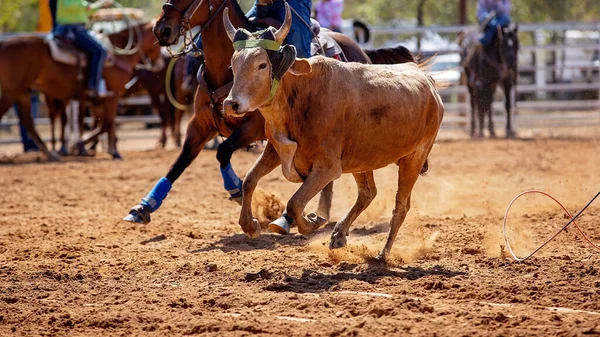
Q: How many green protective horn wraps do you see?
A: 1